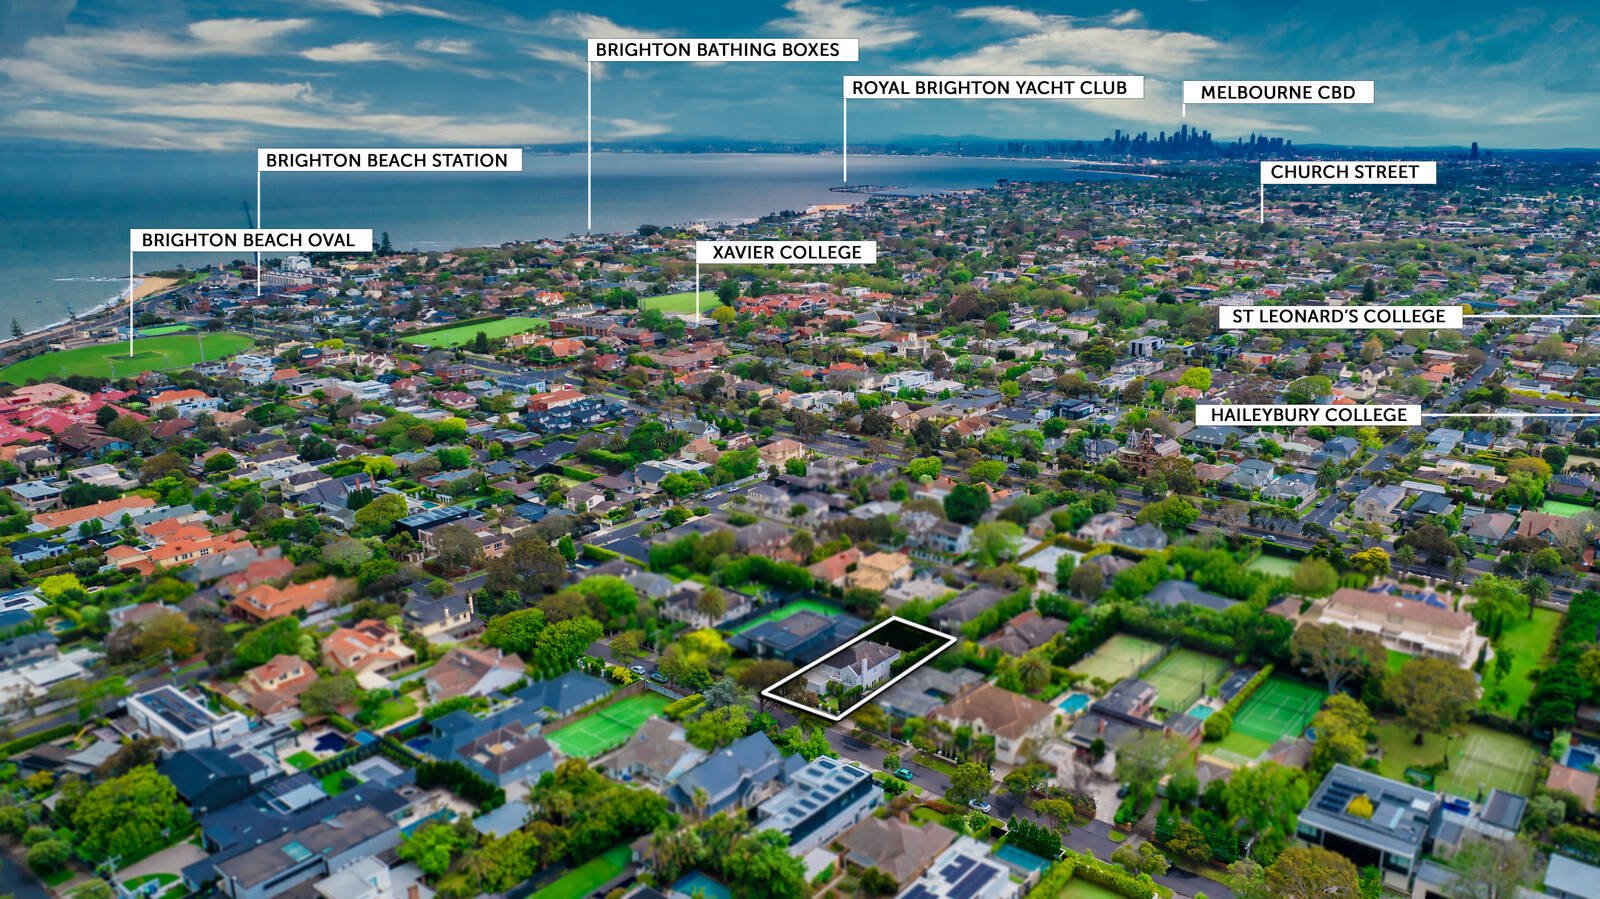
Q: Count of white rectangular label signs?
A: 9